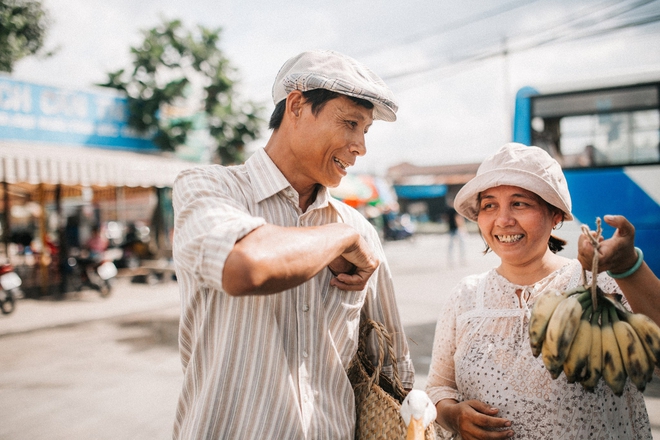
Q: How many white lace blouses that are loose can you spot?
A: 1